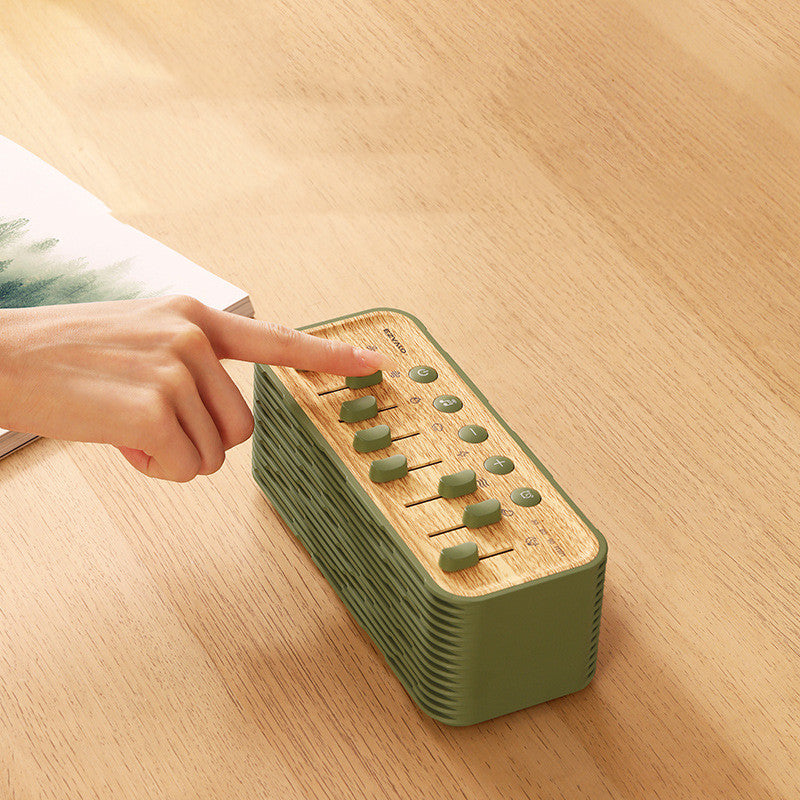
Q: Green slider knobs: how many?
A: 7